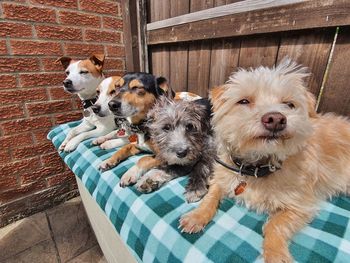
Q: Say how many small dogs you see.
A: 5